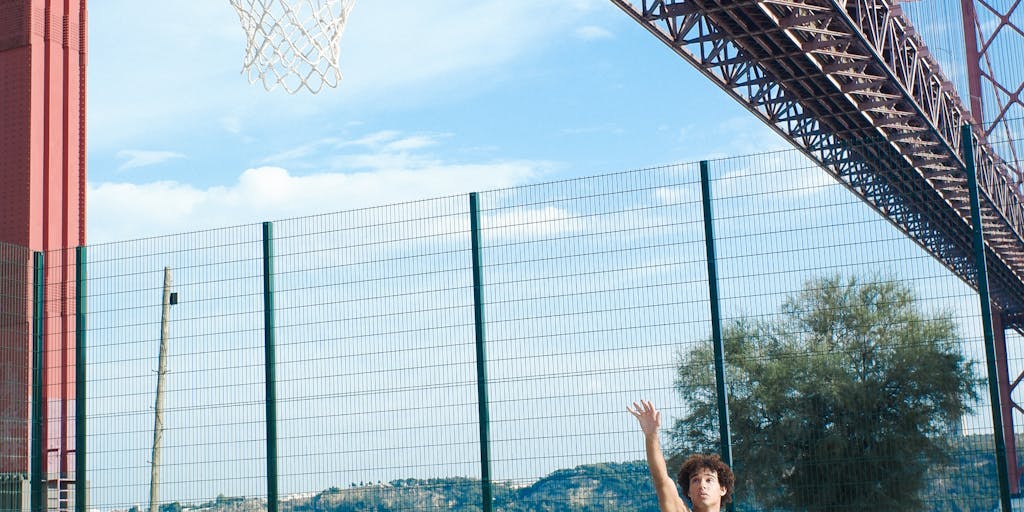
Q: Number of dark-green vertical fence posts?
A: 6